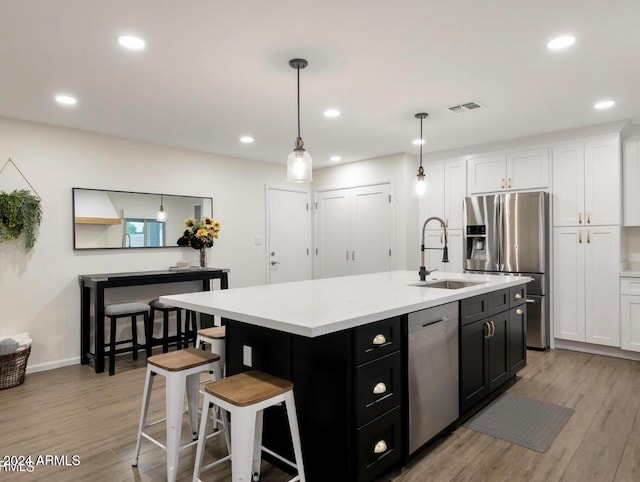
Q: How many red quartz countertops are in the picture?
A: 0